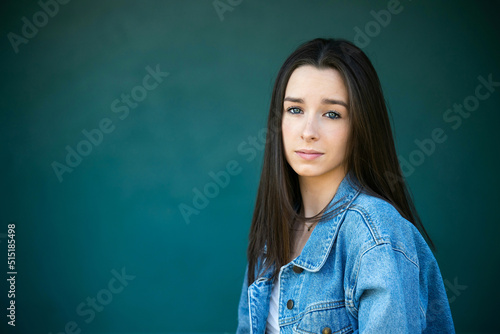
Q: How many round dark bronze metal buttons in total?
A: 3